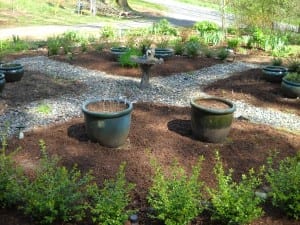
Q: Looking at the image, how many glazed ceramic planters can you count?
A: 8